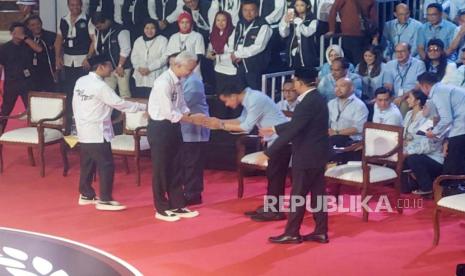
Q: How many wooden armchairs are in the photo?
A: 5